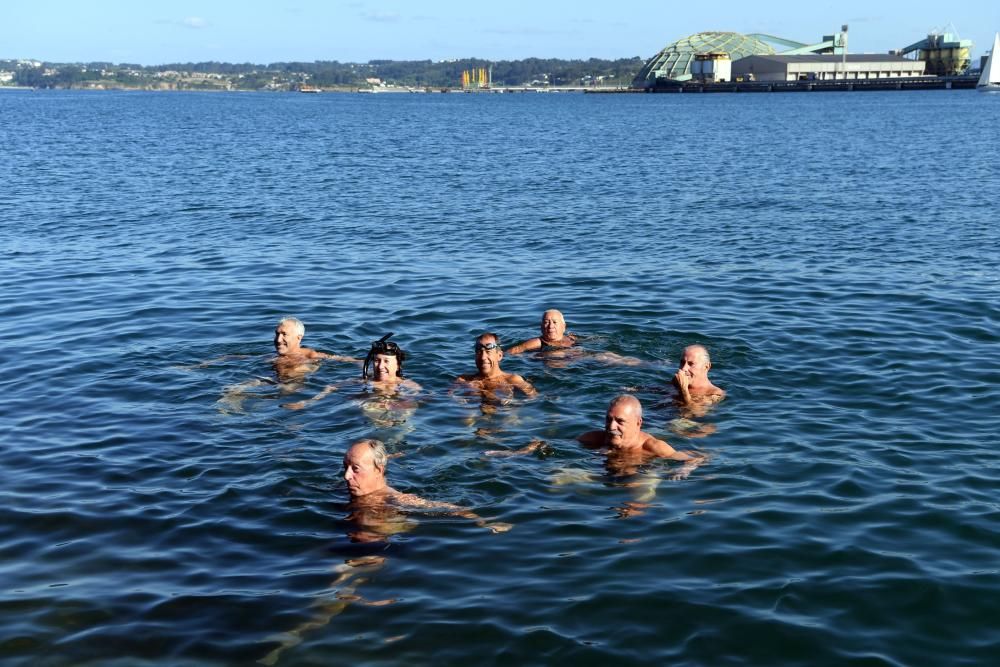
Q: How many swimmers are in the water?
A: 7